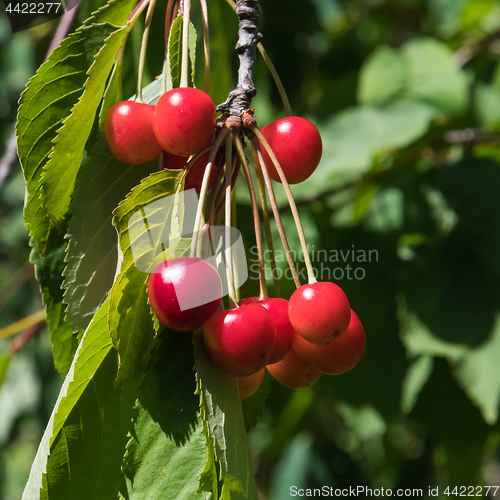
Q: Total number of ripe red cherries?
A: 11